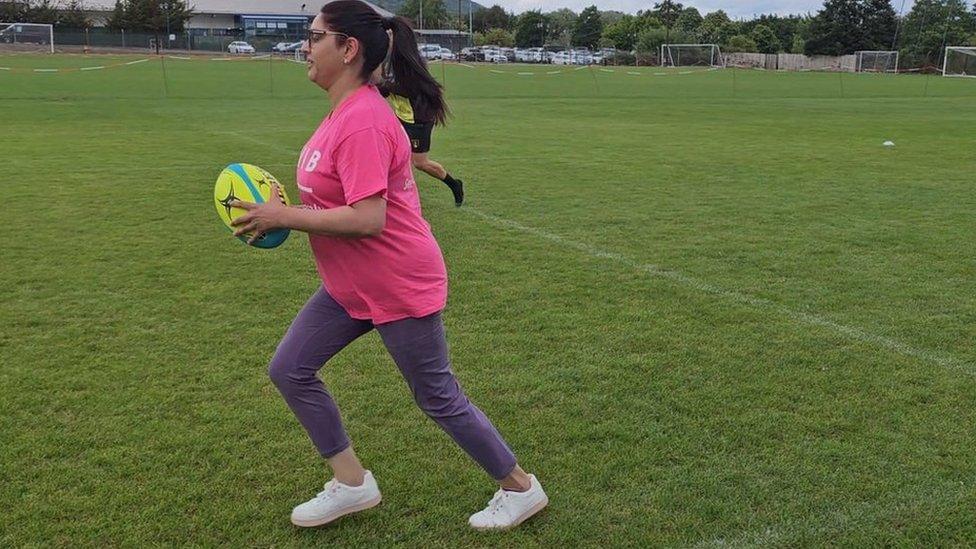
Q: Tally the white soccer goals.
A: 4